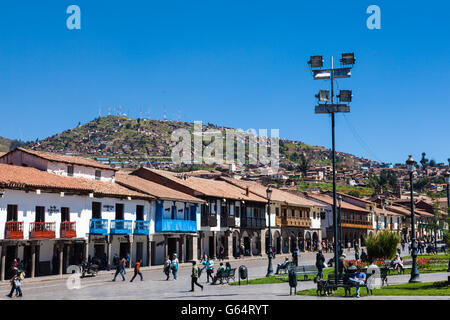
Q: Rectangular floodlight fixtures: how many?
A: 4